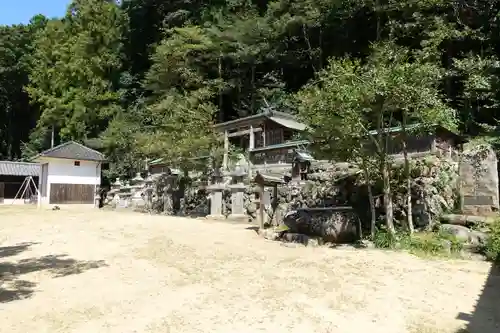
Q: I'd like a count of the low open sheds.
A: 1